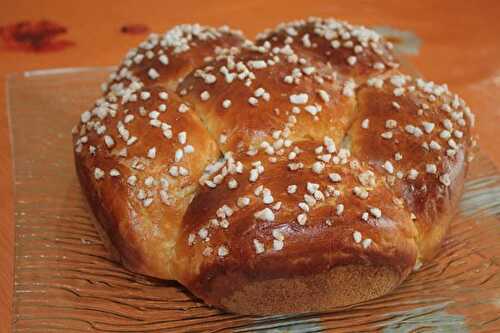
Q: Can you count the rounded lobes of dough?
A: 6